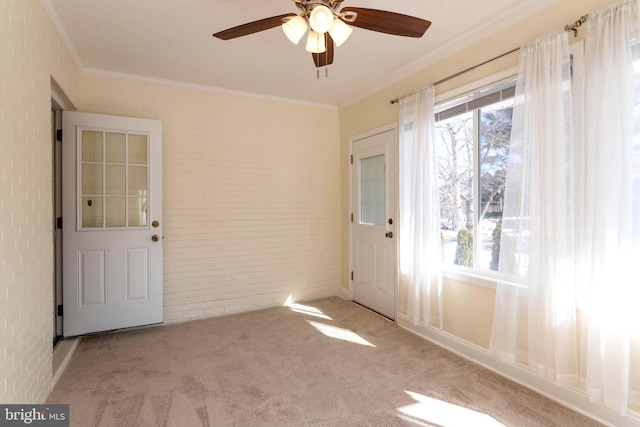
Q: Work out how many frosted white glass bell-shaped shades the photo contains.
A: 4